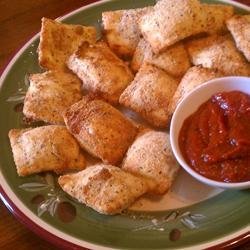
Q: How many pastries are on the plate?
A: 15